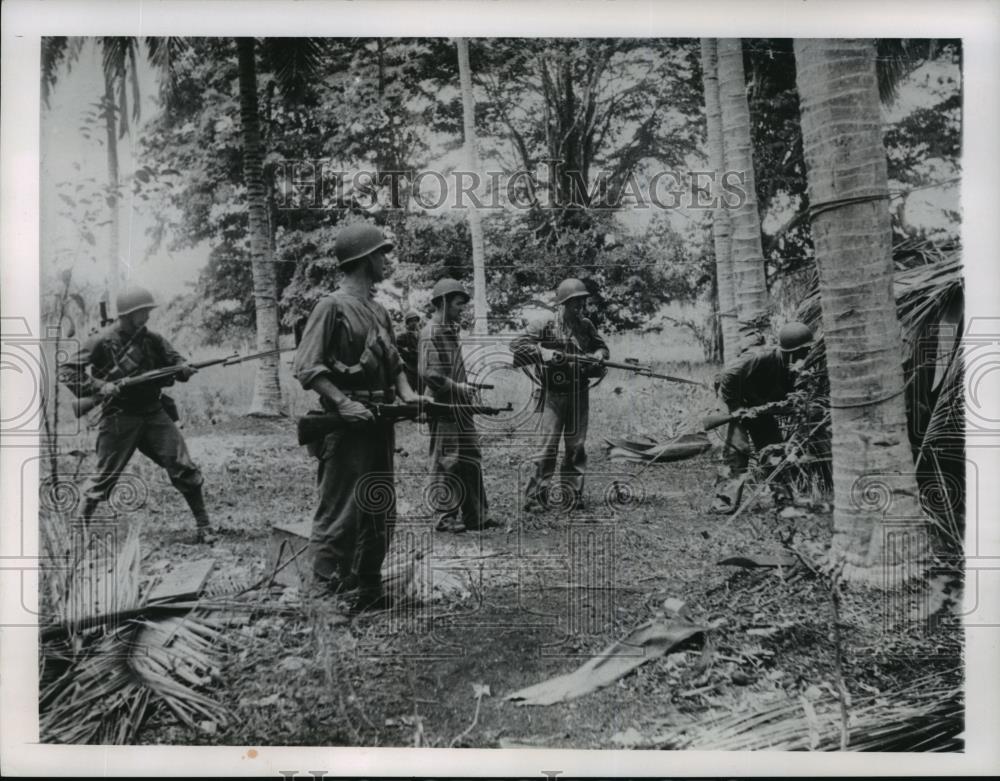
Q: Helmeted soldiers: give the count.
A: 6